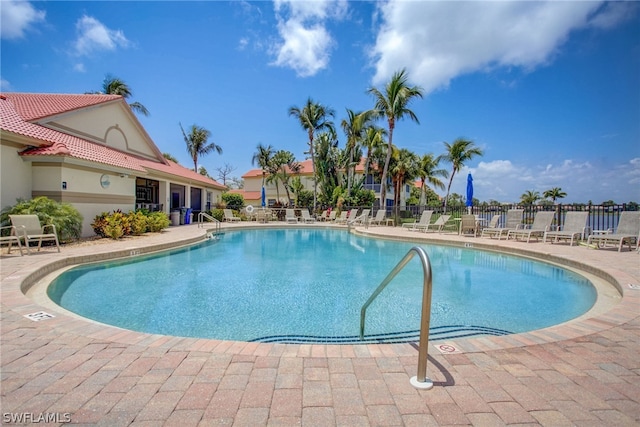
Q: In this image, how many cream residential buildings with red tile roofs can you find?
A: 2